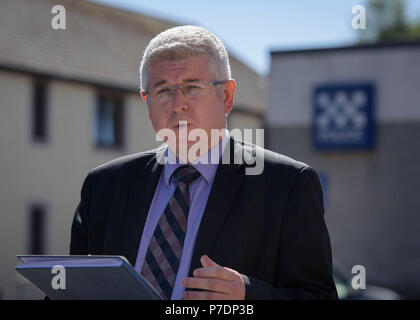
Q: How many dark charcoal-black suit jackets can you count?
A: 1